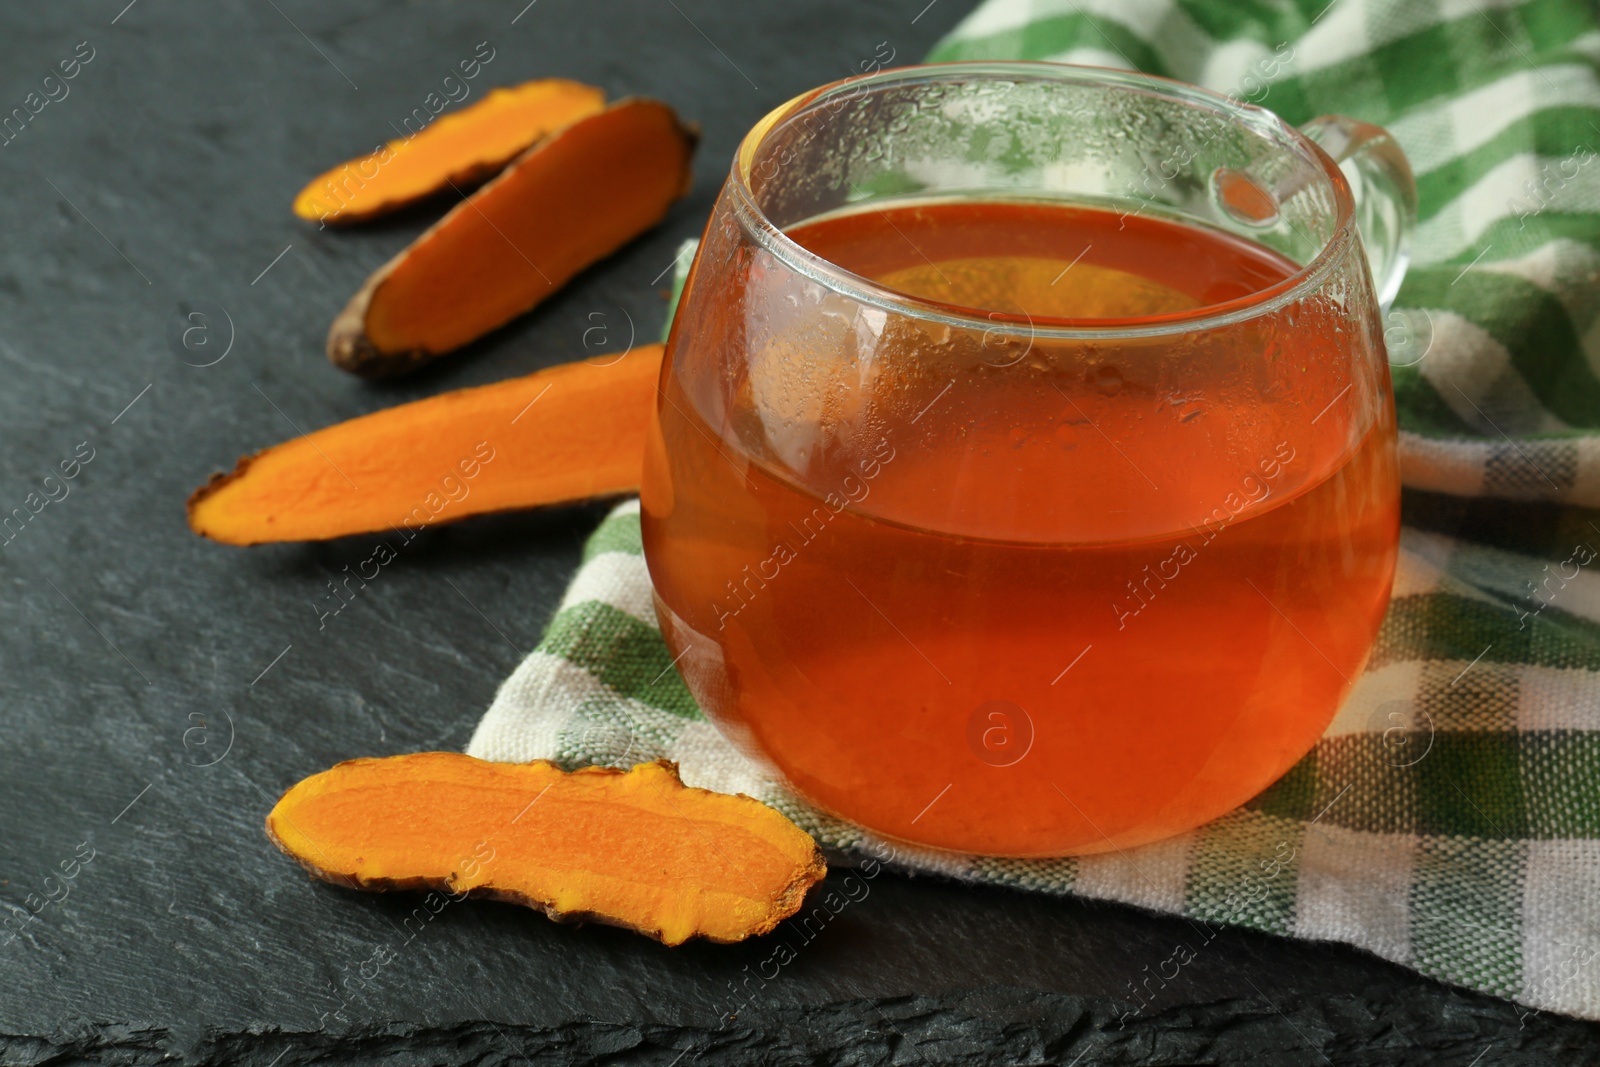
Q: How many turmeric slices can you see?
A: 4